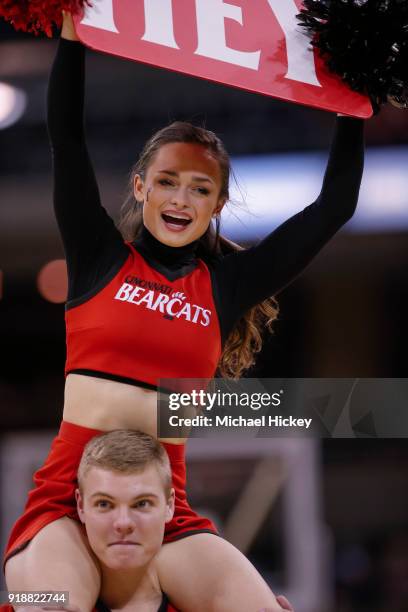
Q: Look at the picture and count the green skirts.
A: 0